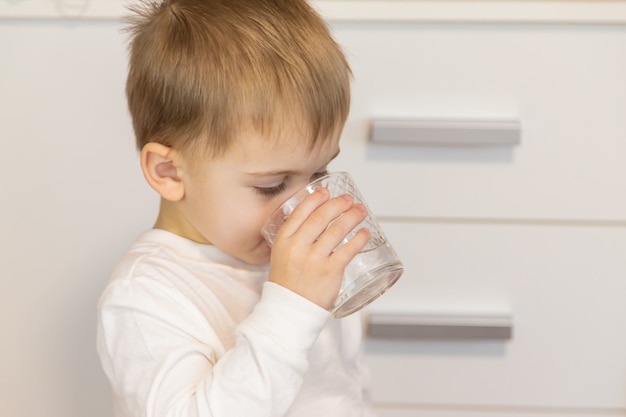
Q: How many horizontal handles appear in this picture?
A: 2